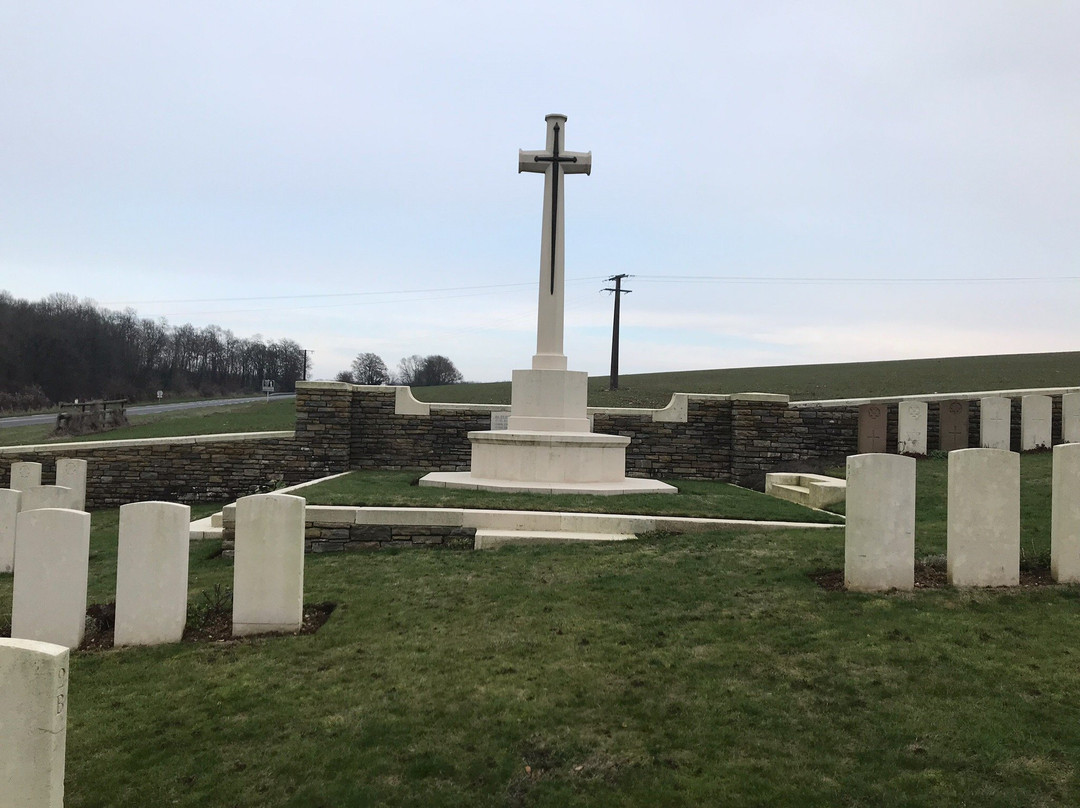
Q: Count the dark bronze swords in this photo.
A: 1